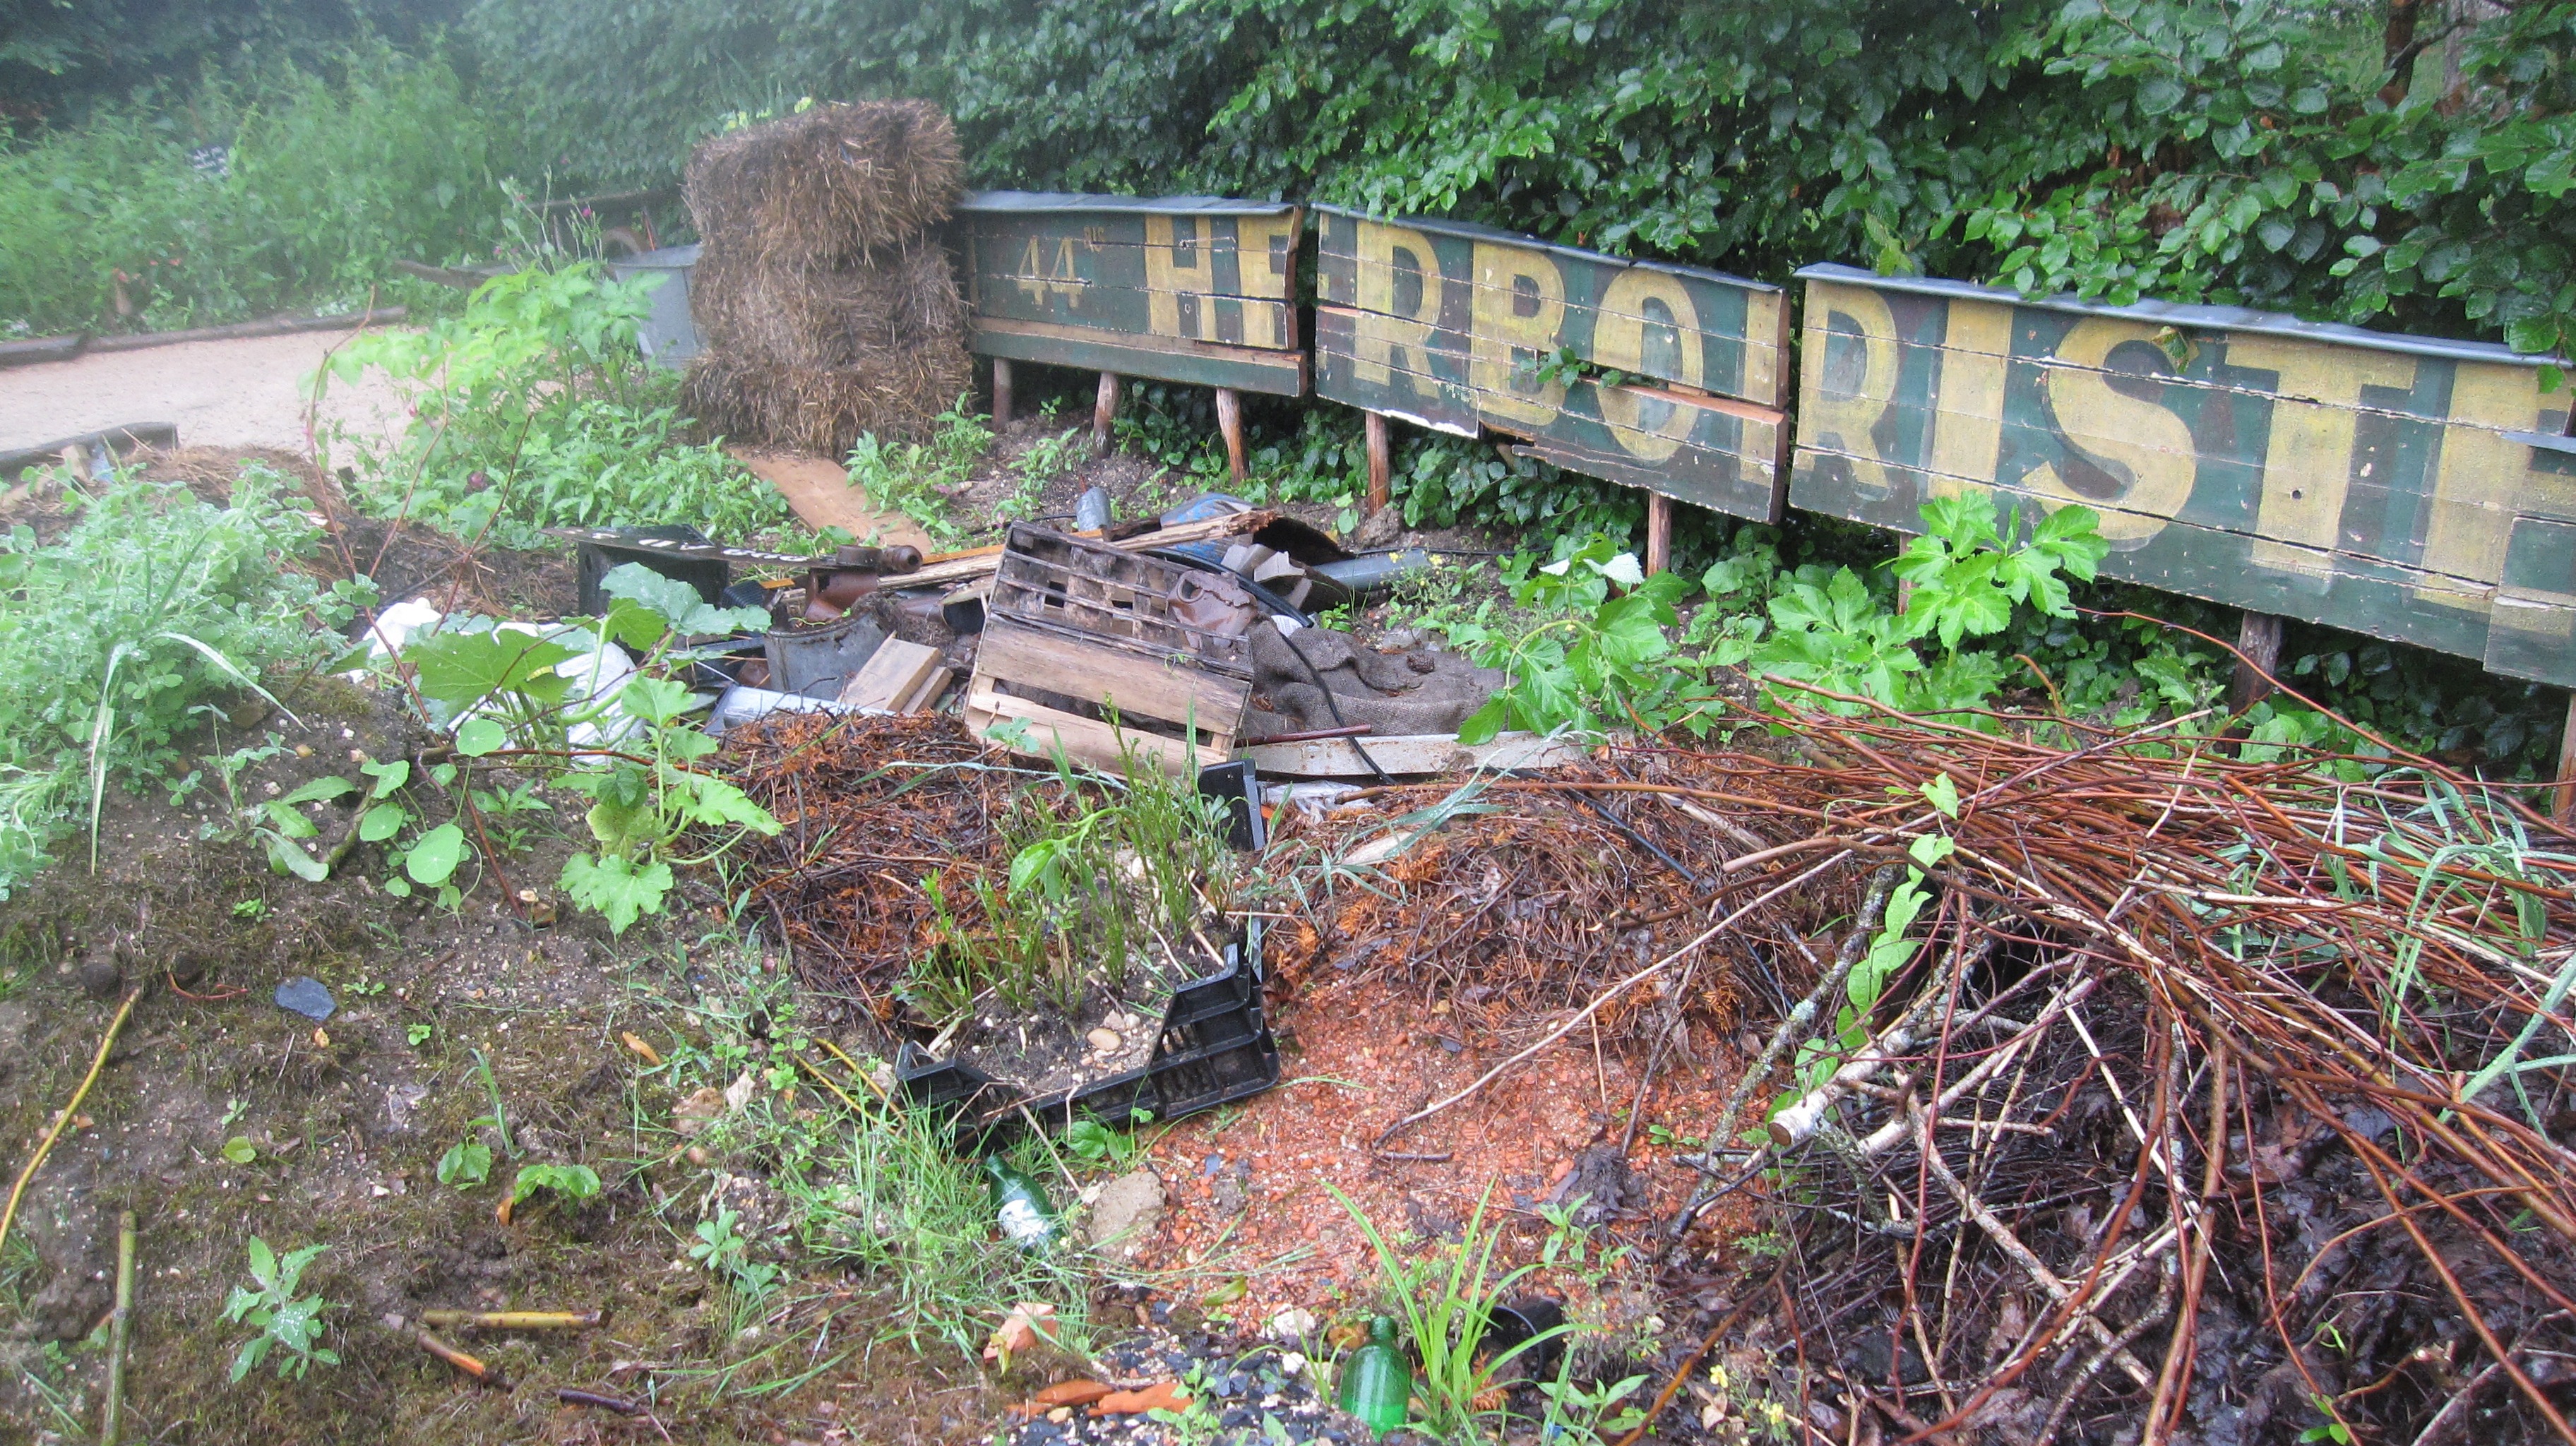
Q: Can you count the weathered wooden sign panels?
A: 3